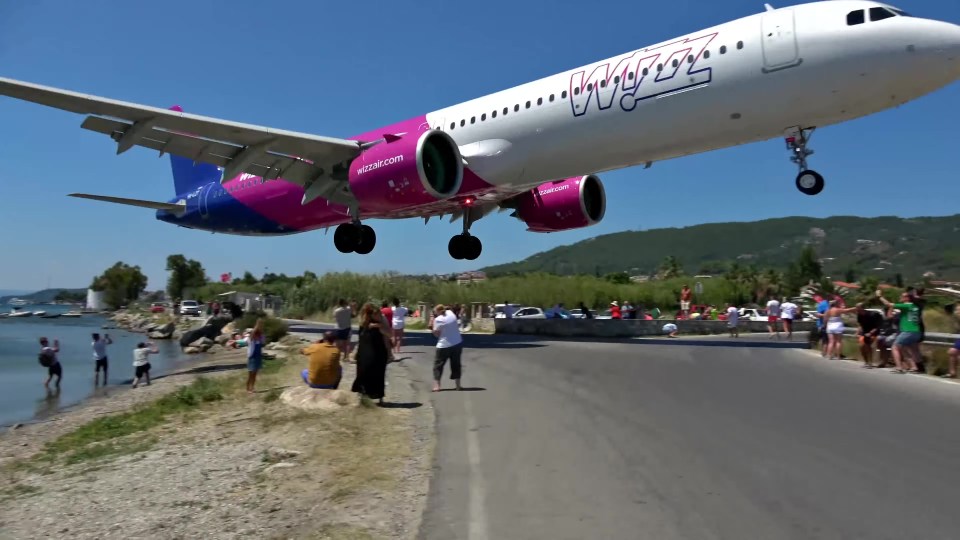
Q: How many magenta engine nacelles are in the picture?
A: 2